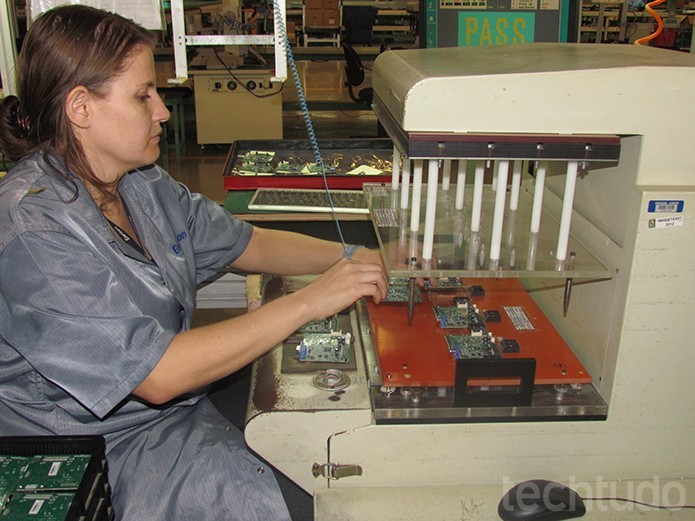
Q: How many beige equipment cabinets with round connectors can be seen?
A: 1